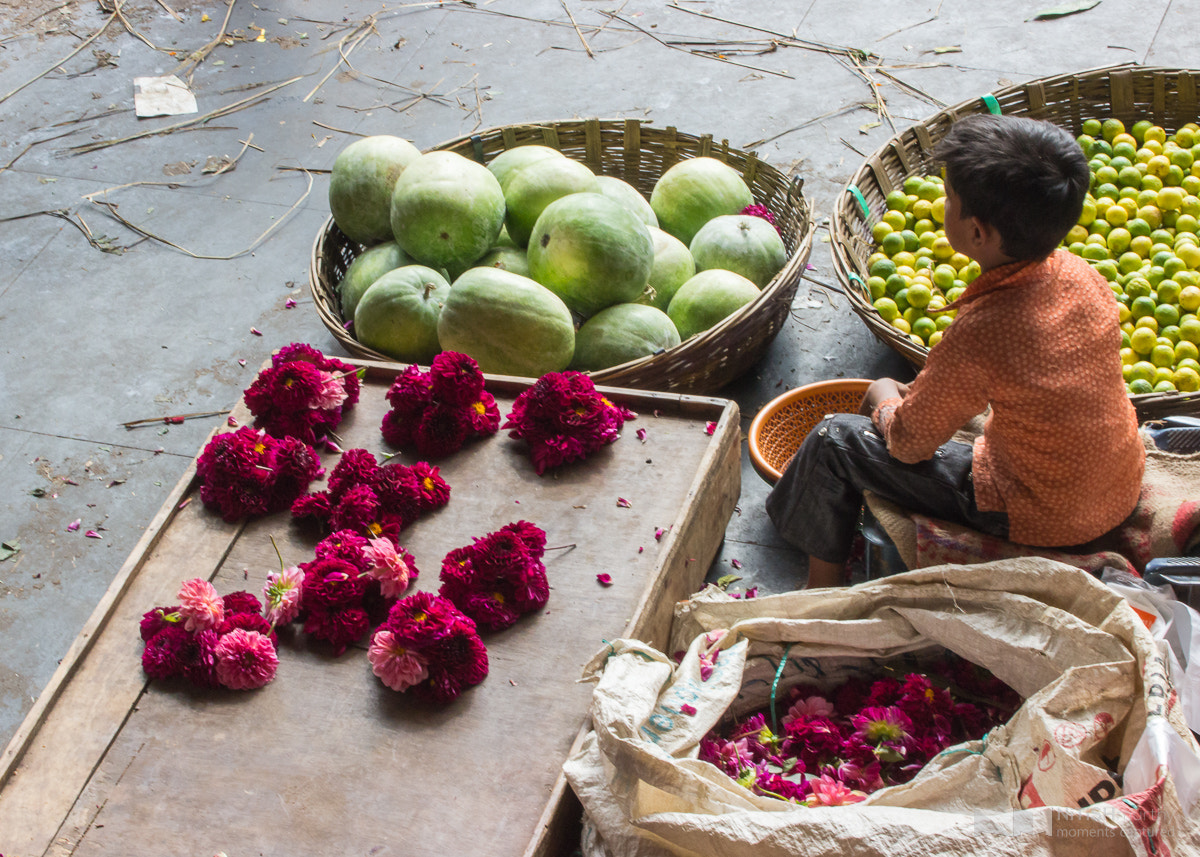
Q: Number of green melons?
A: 15